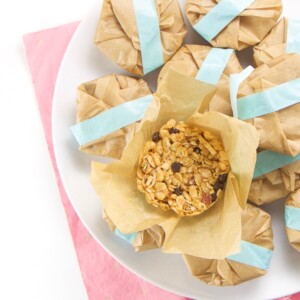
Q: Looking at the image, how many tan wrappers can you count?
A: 11